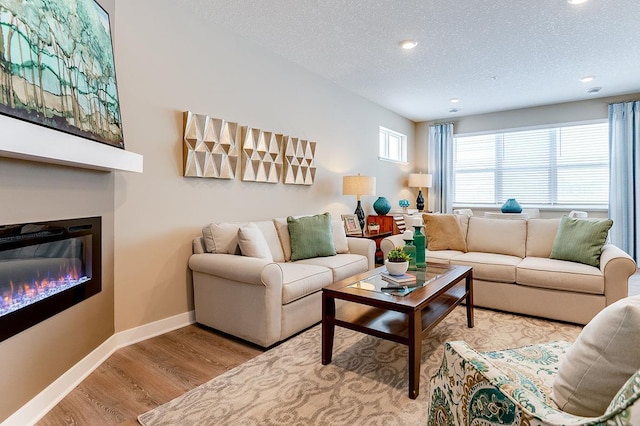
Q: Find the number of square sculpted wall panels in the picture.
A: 3